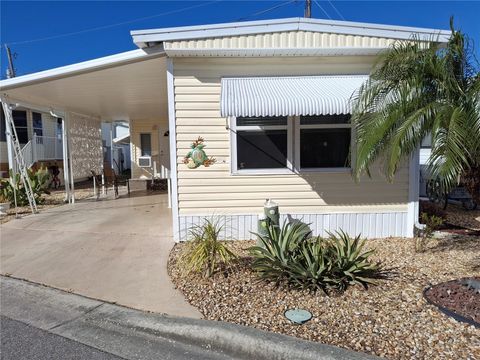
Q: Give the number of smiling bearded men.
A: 0